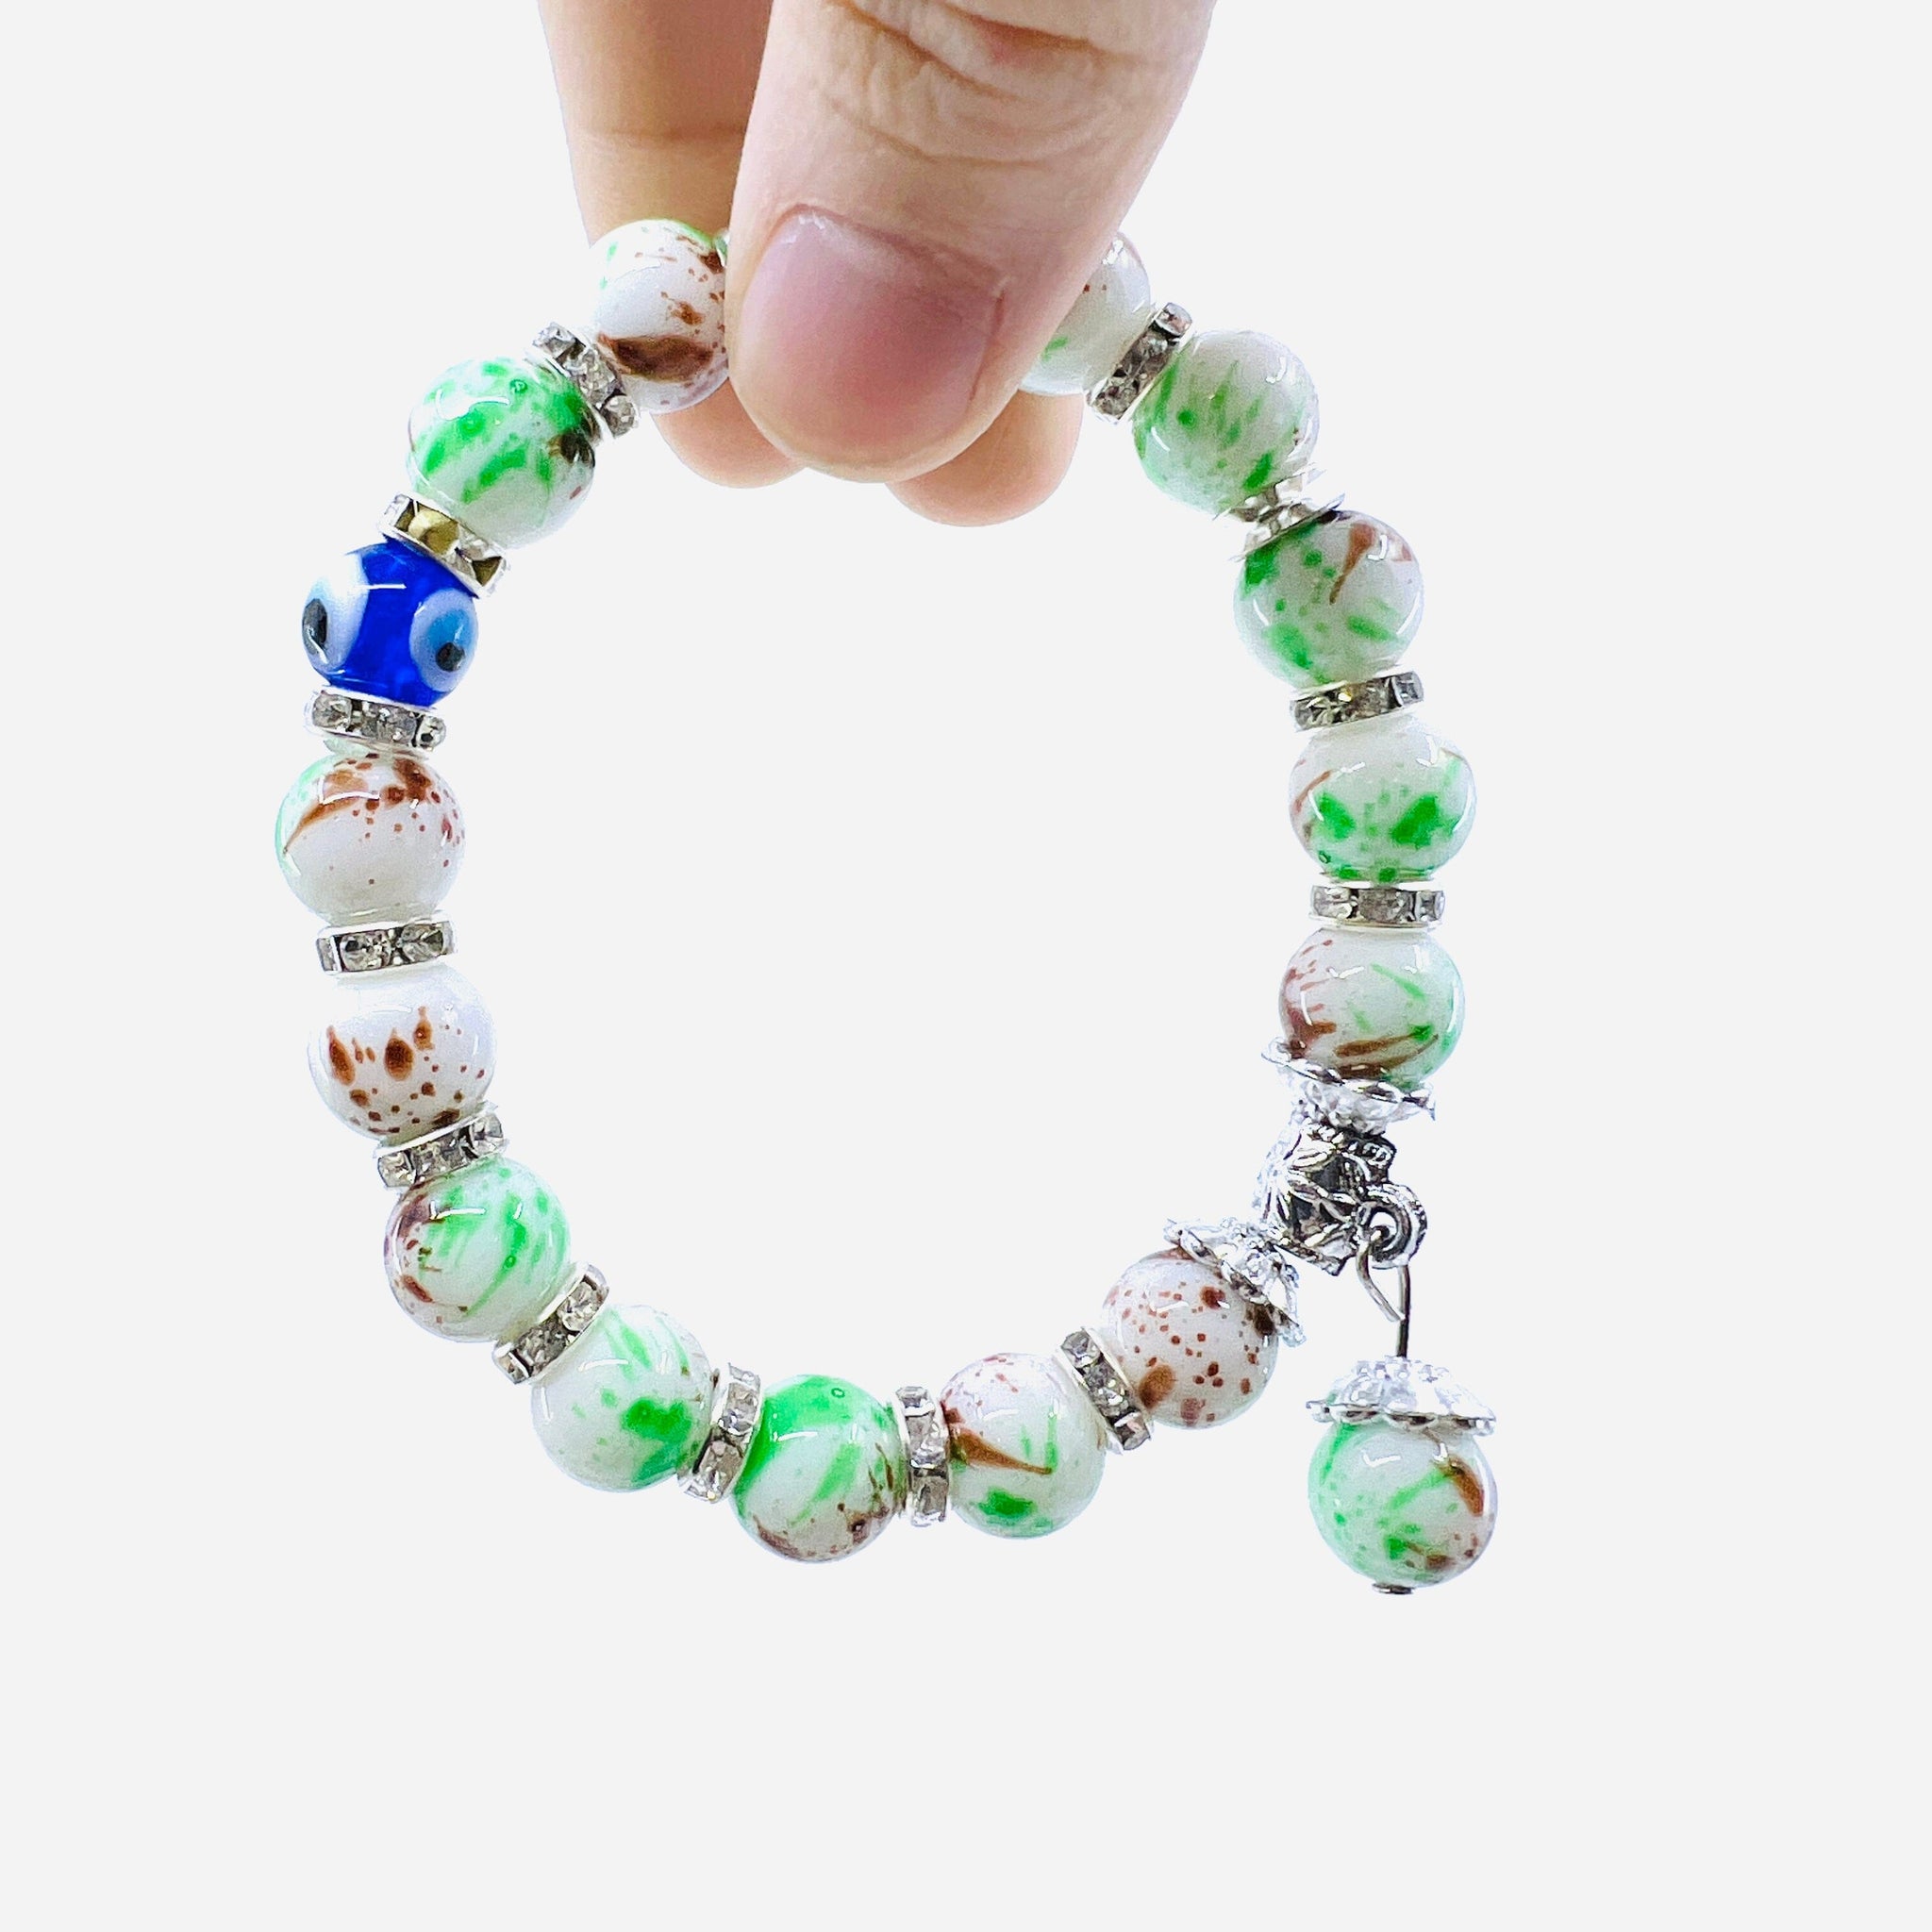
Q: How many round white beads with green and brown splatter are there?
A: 15